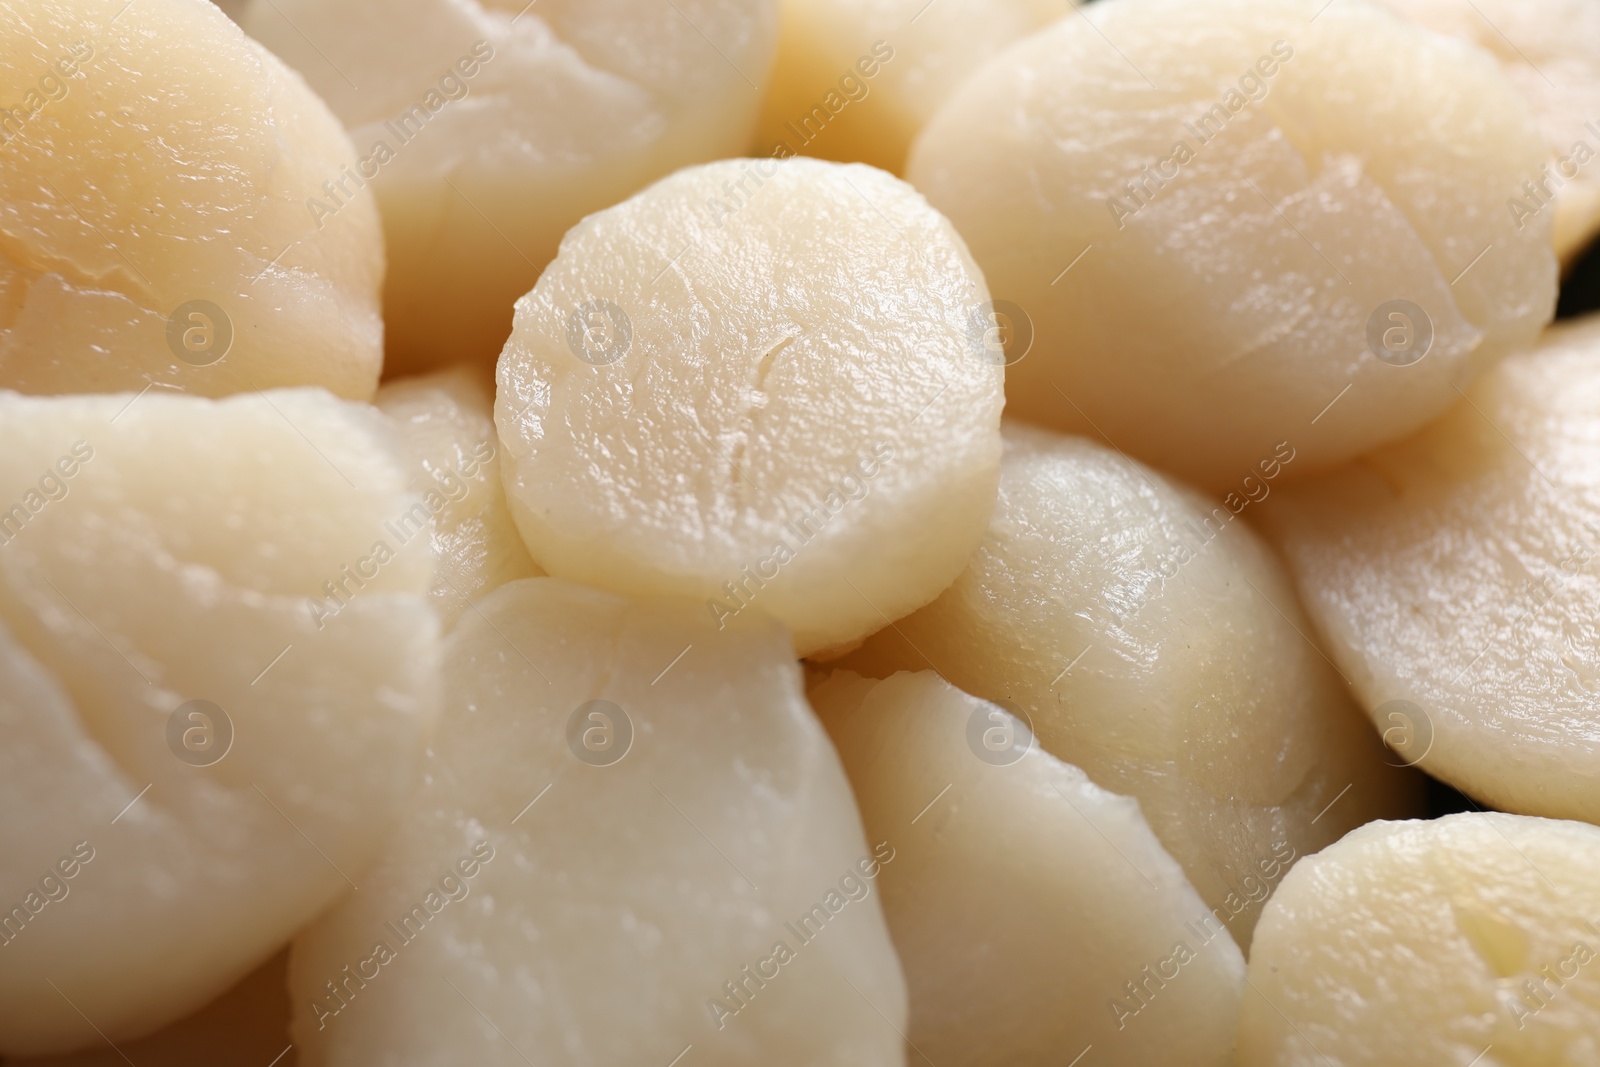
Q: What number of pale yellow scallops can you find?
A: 13